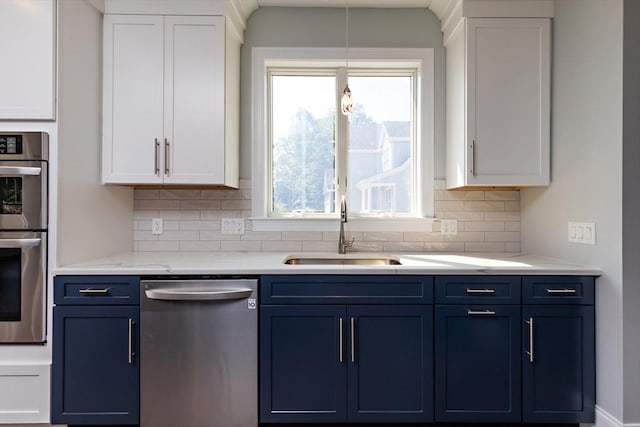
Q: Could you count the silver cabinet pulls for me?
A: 11